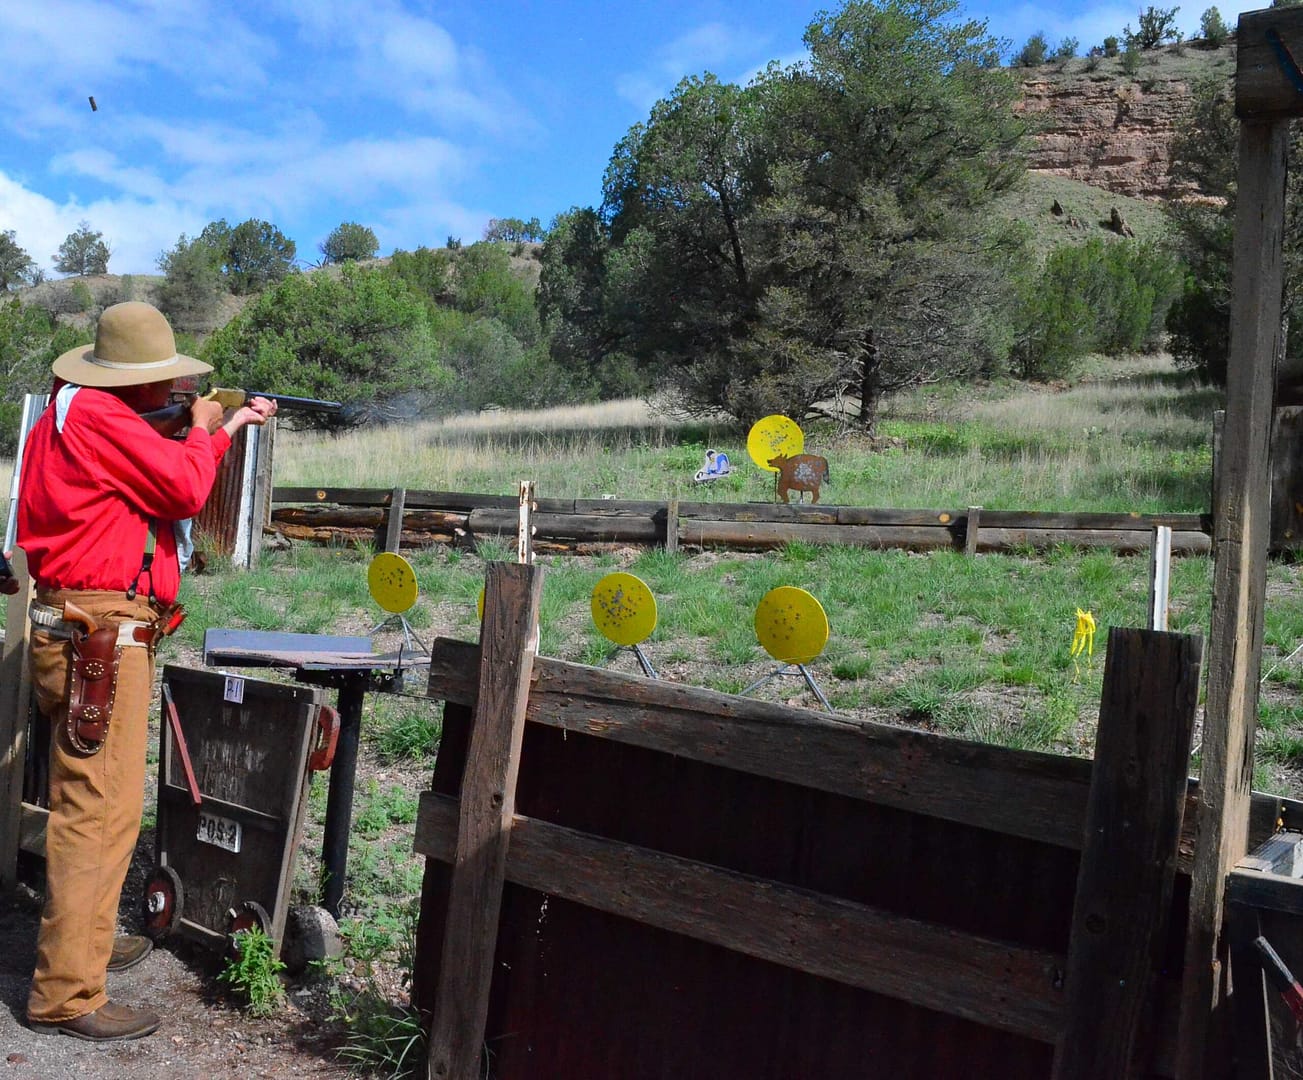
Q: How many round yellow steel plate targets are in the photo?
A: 5